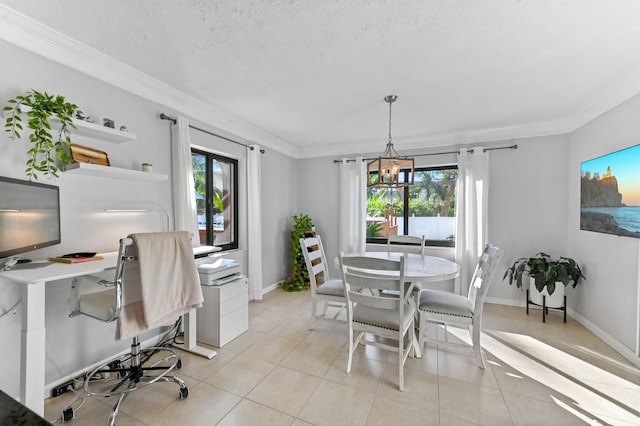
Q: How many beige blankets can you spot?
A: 1